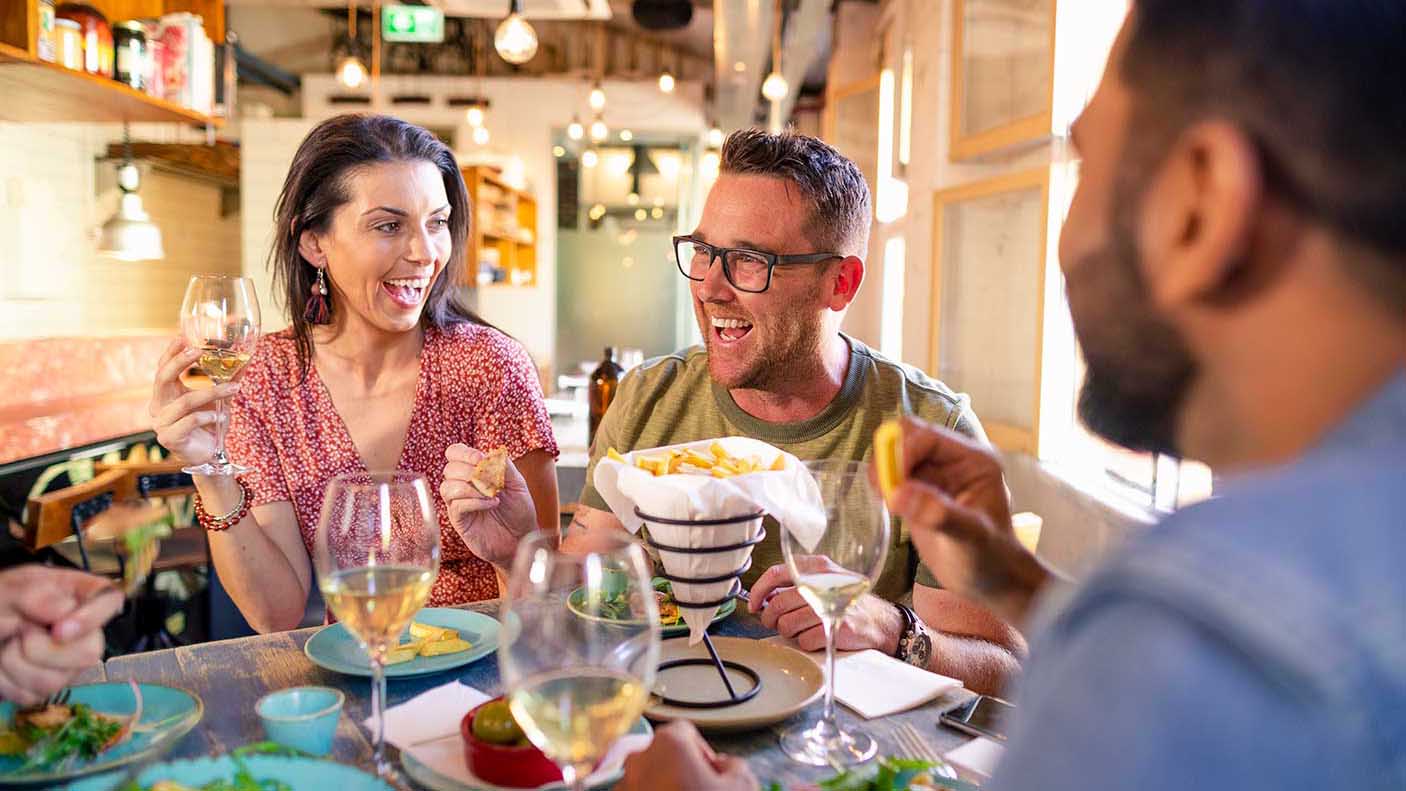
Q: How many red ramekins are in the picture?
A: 1